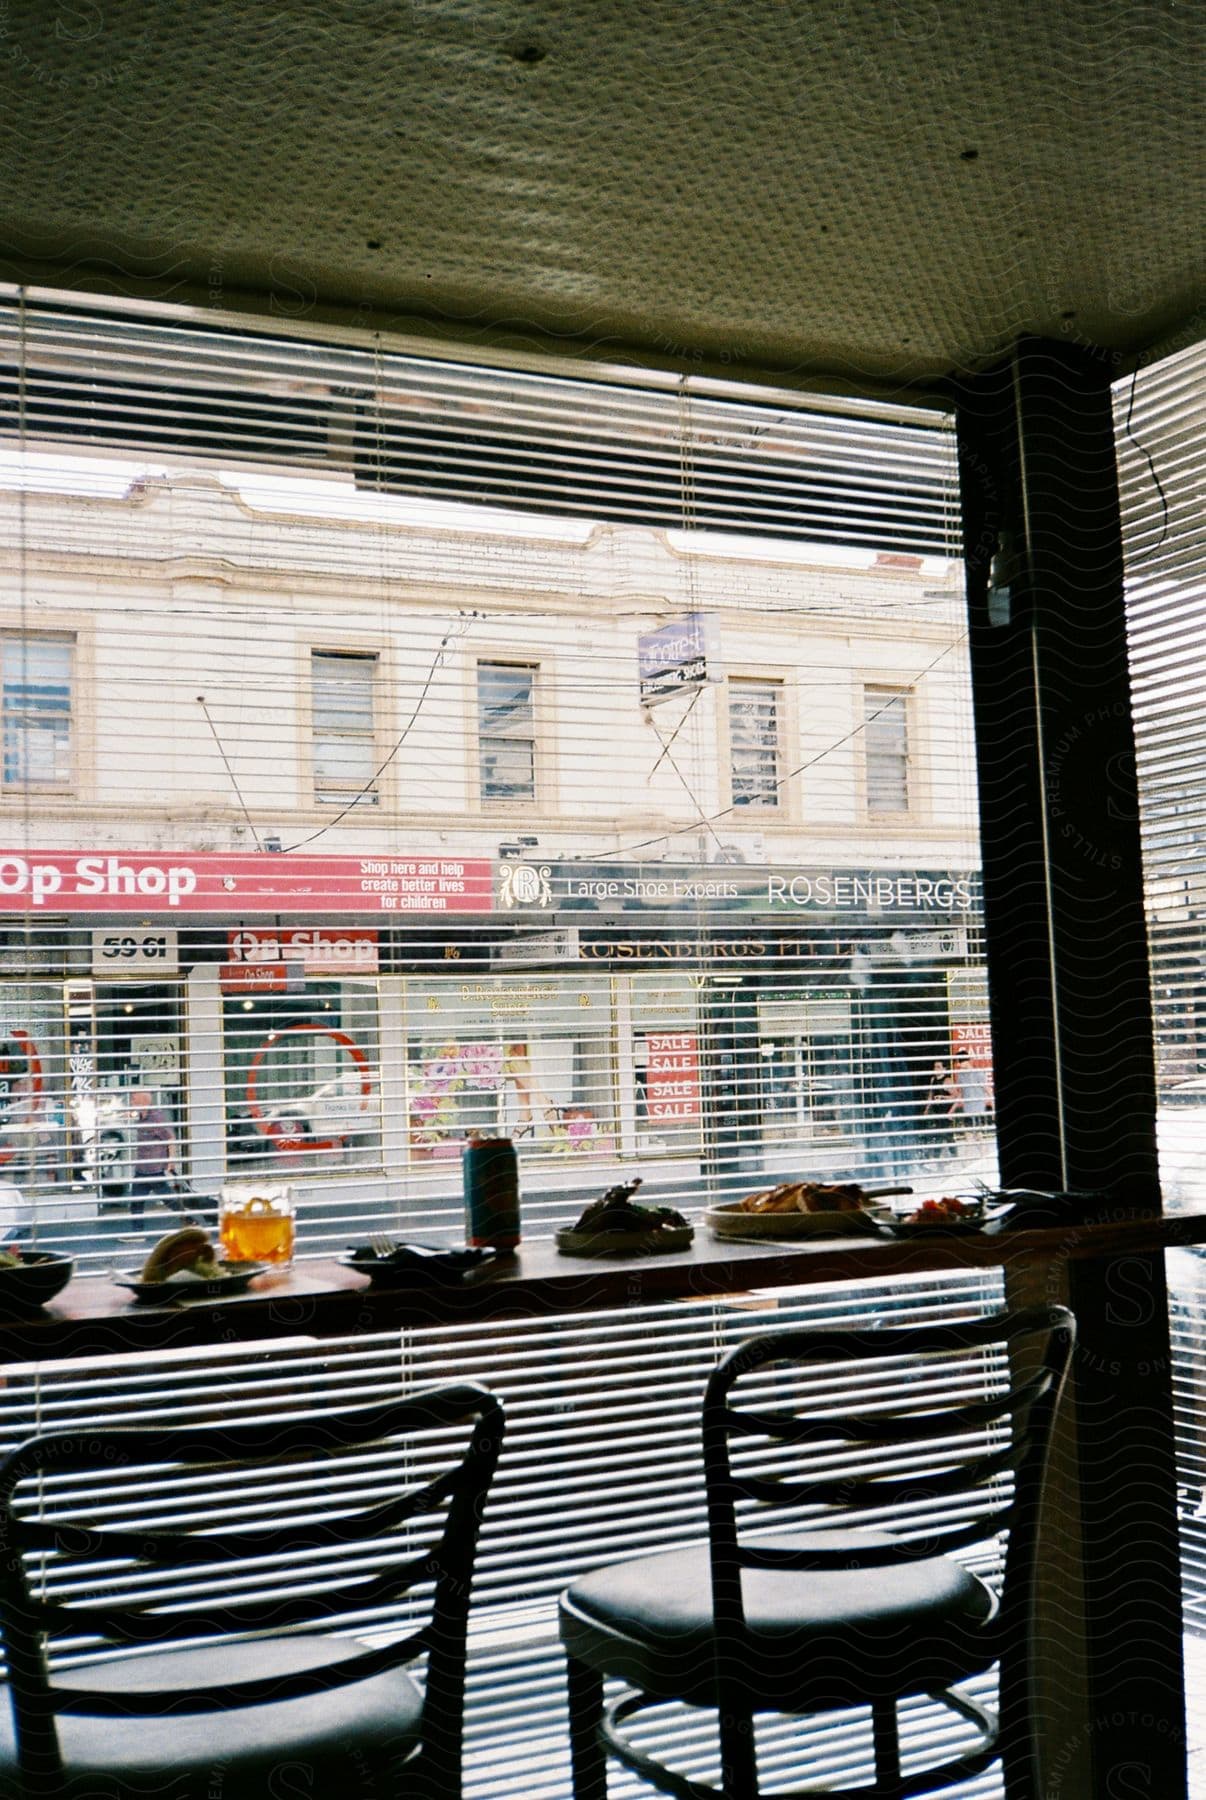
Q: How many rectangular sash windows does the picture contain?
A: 5